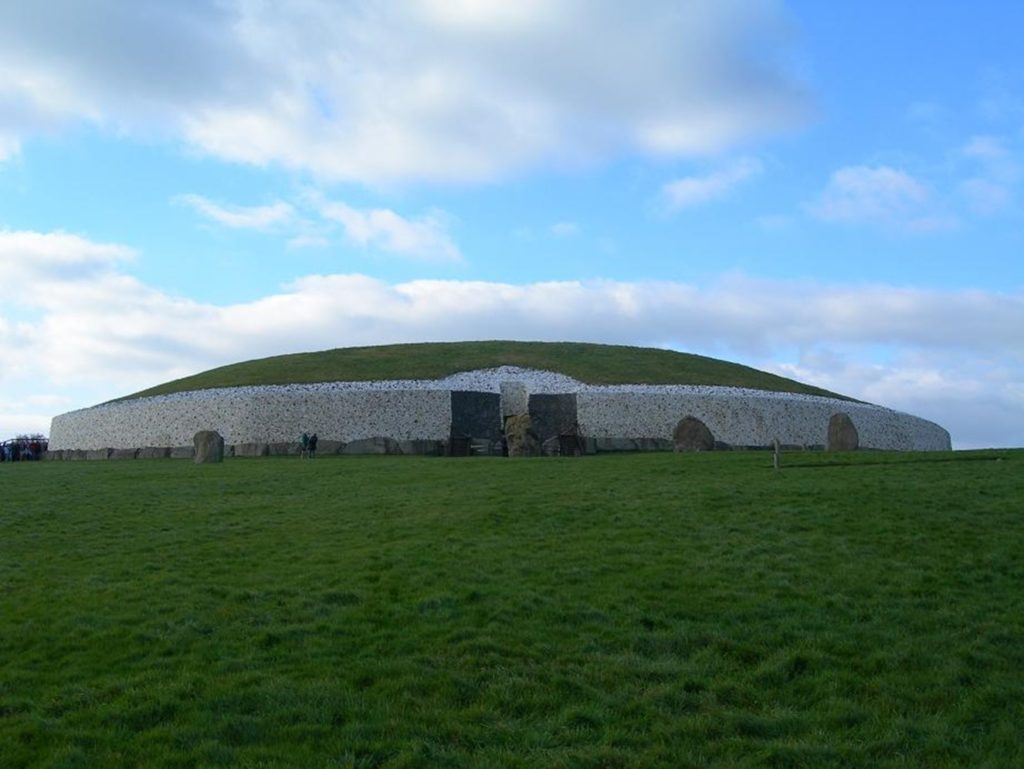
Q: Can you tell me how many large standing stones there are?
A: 4